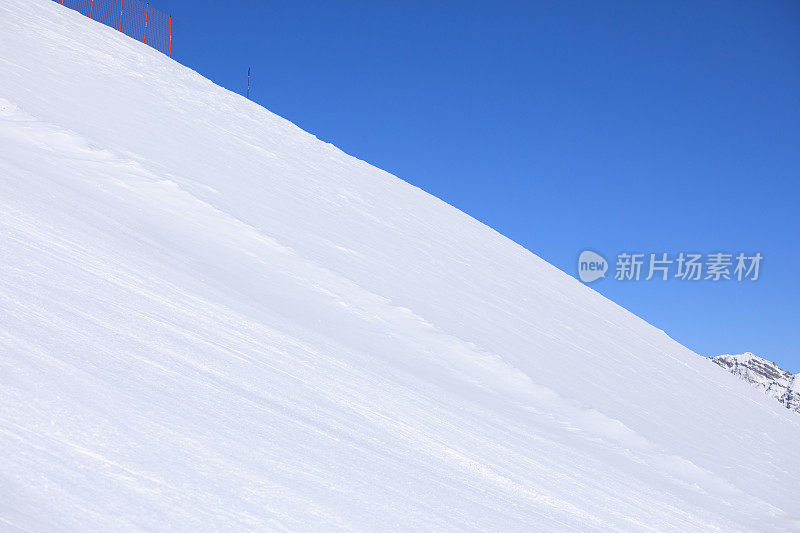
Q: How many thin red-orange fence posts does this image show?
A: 5